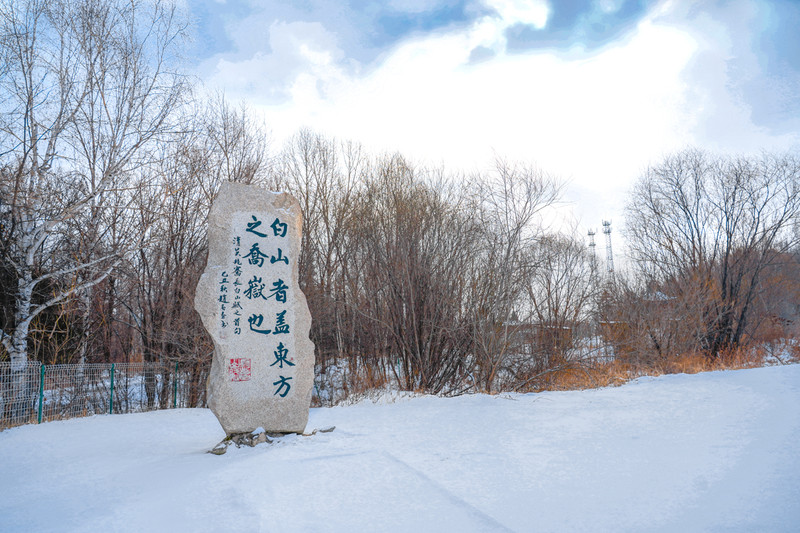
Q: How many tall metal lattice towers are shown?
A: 2